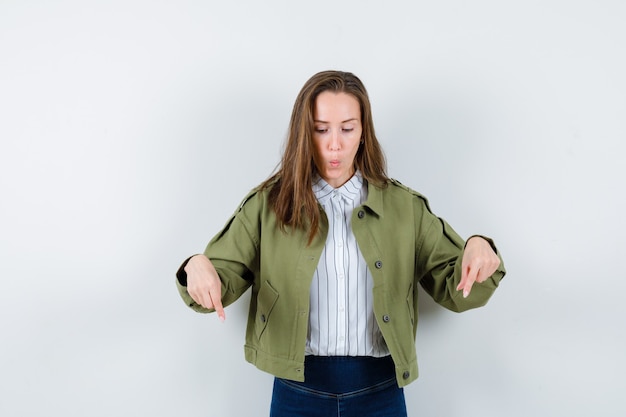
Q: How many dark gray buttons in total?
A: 5